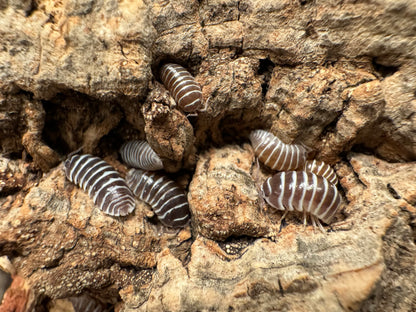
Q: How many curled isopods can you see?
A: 0